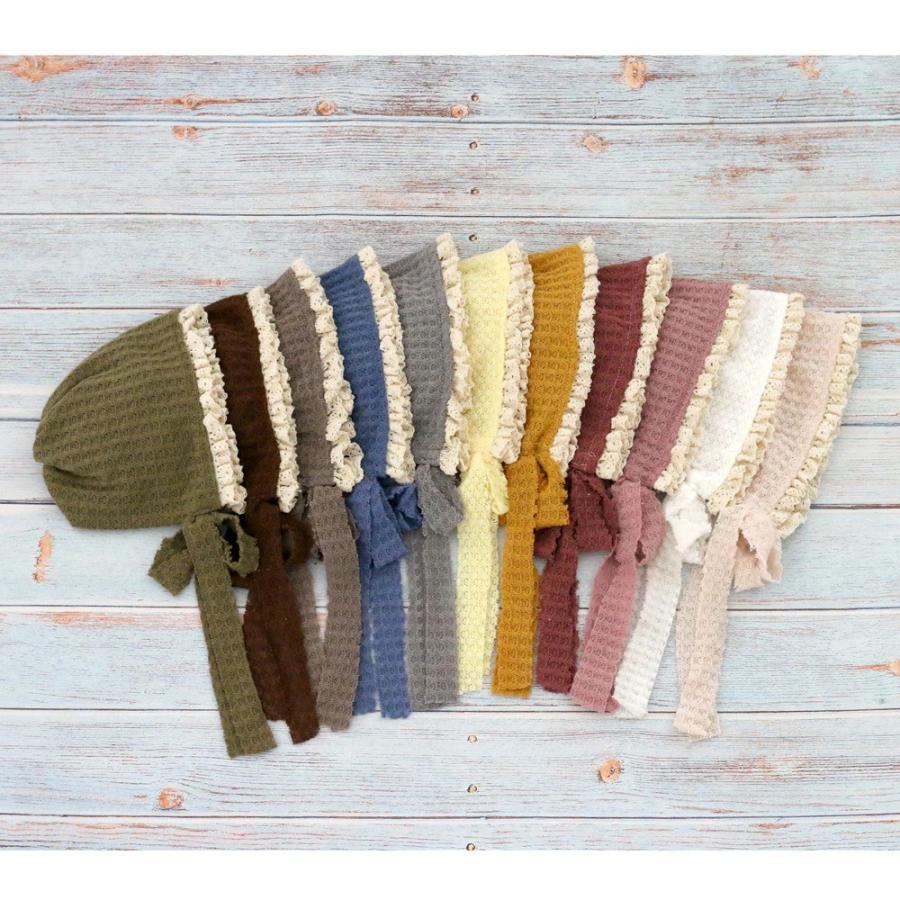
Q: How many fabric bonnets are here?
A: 11